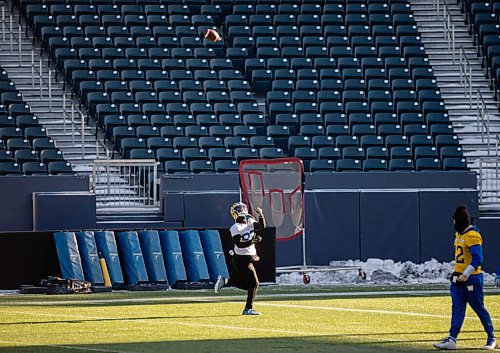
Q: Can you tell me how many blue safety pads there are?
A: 8